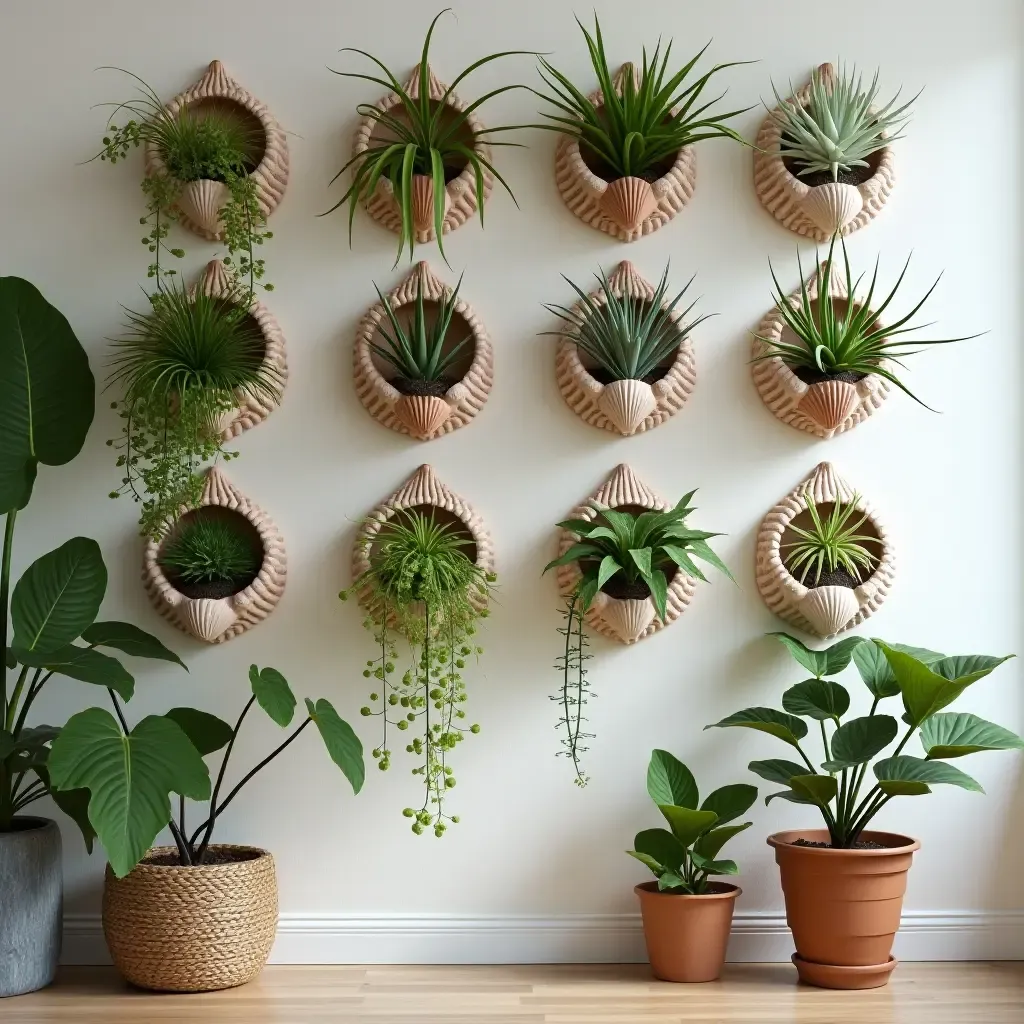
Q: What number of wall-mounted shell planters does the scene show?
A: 12